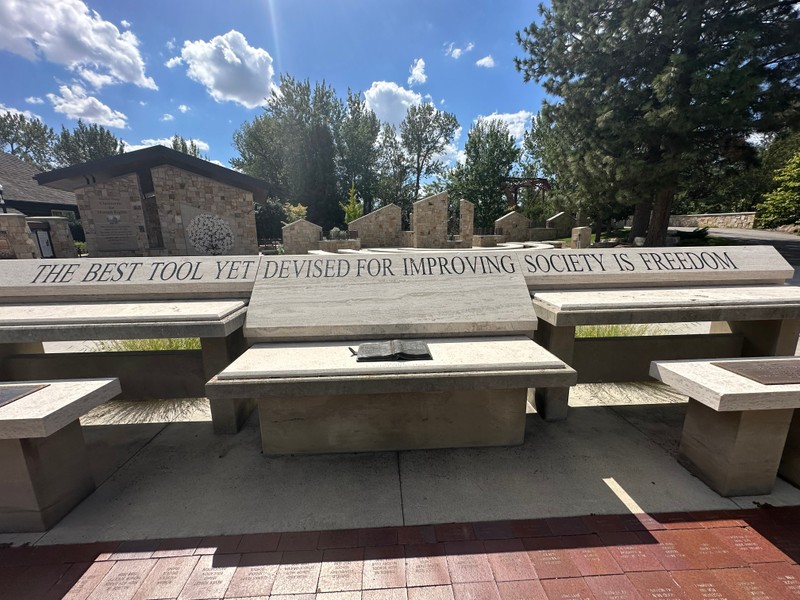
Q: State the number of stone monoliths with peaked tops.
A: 6